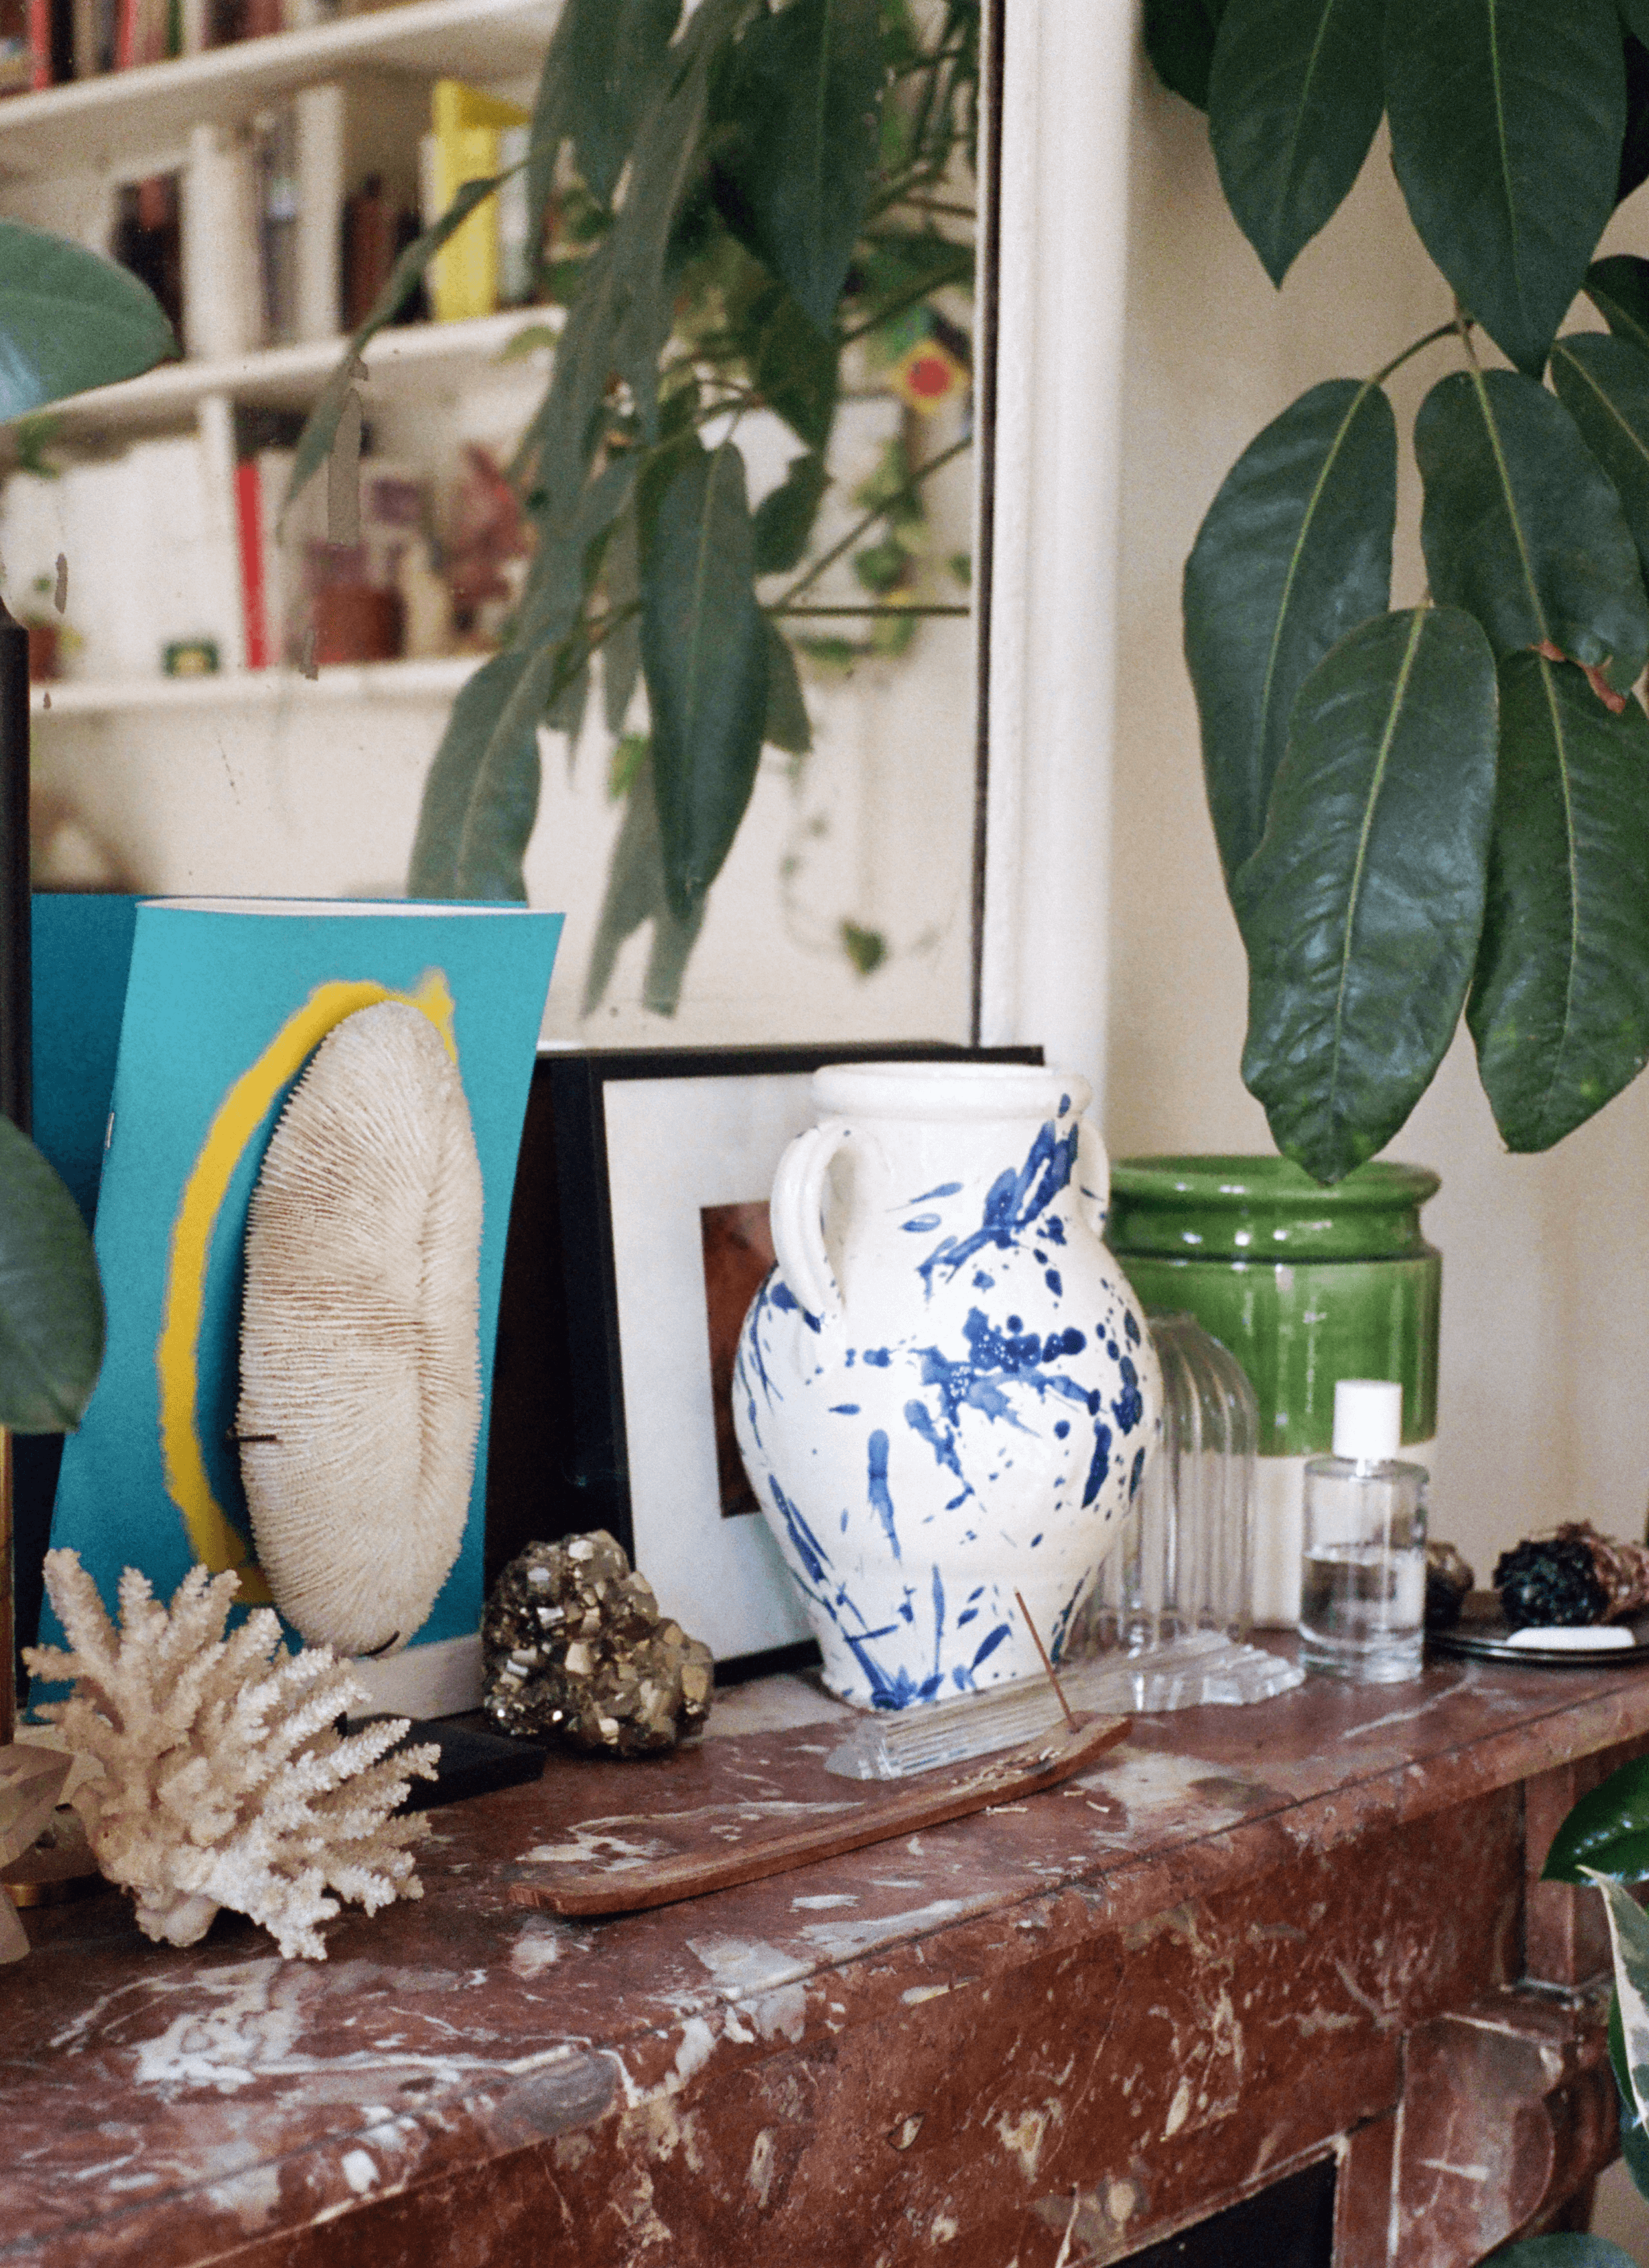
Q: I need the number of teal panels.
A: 2